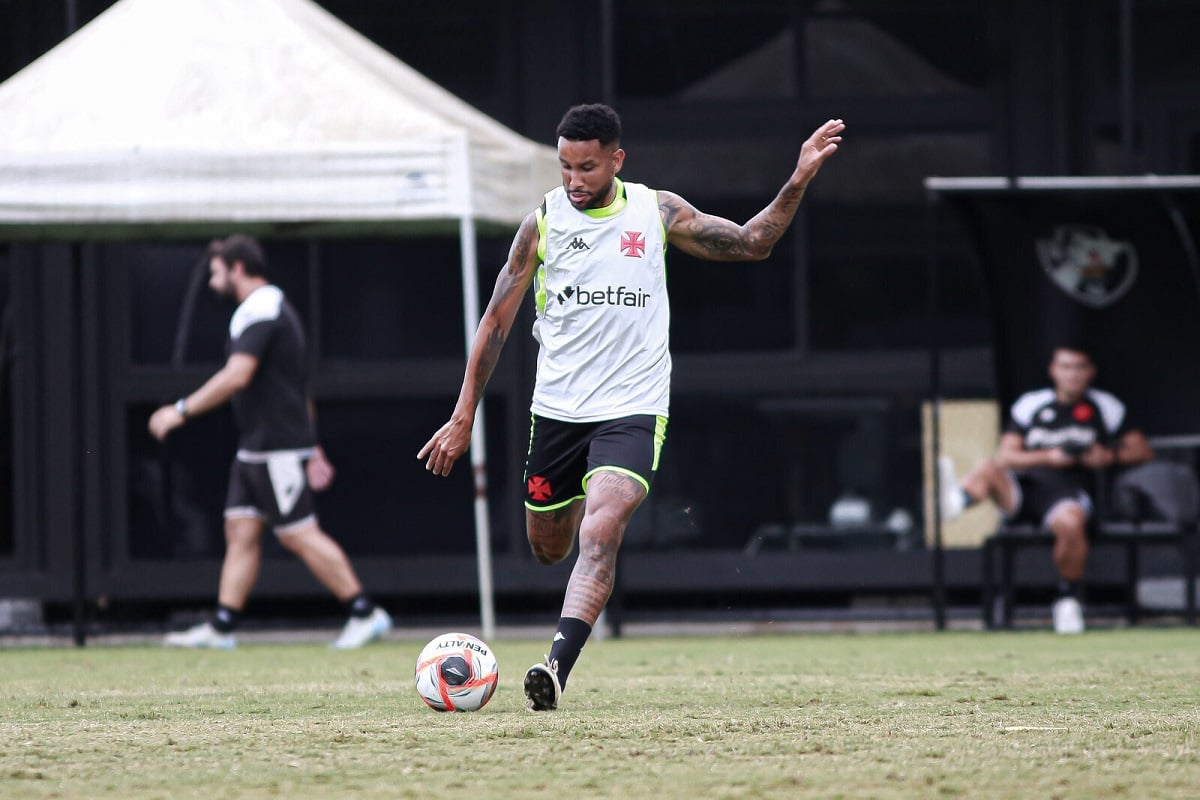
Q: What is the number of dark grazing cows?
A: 0